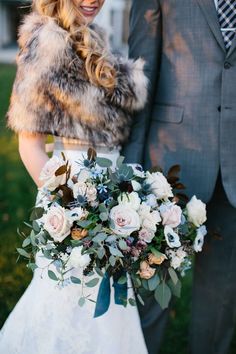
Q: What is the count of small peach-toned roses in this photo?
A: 3